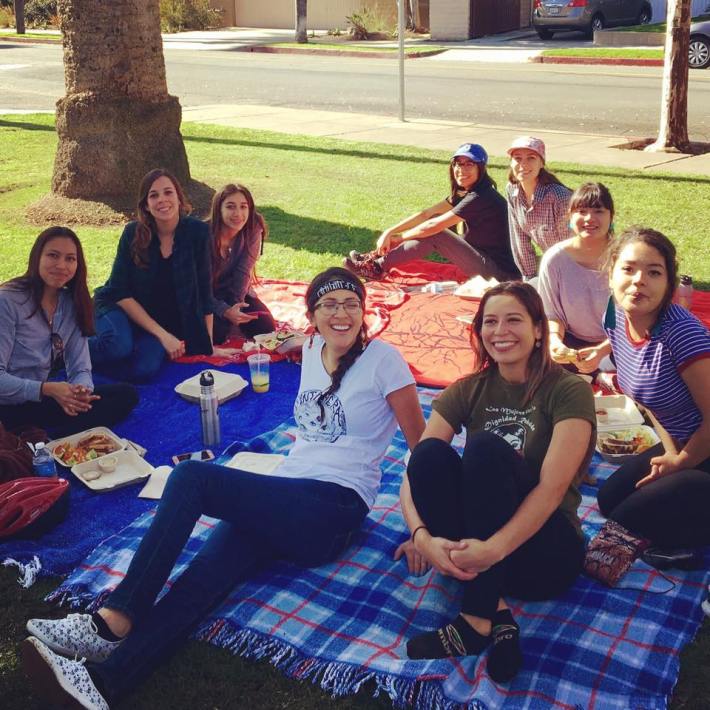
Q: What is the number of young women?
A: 9